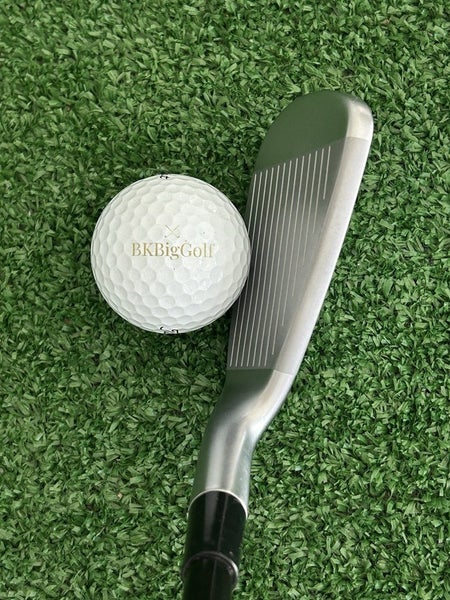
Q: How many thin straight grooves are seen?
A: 13